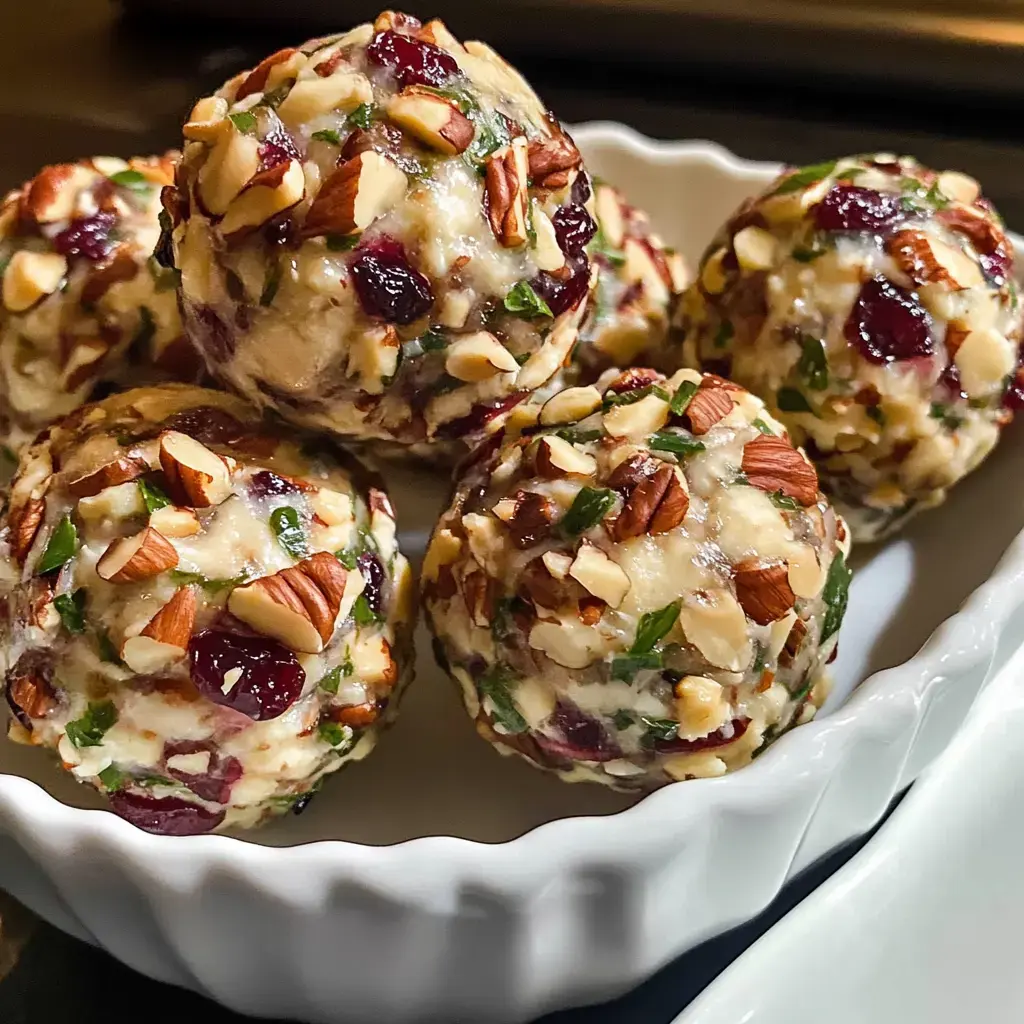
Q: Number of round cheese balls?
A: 6